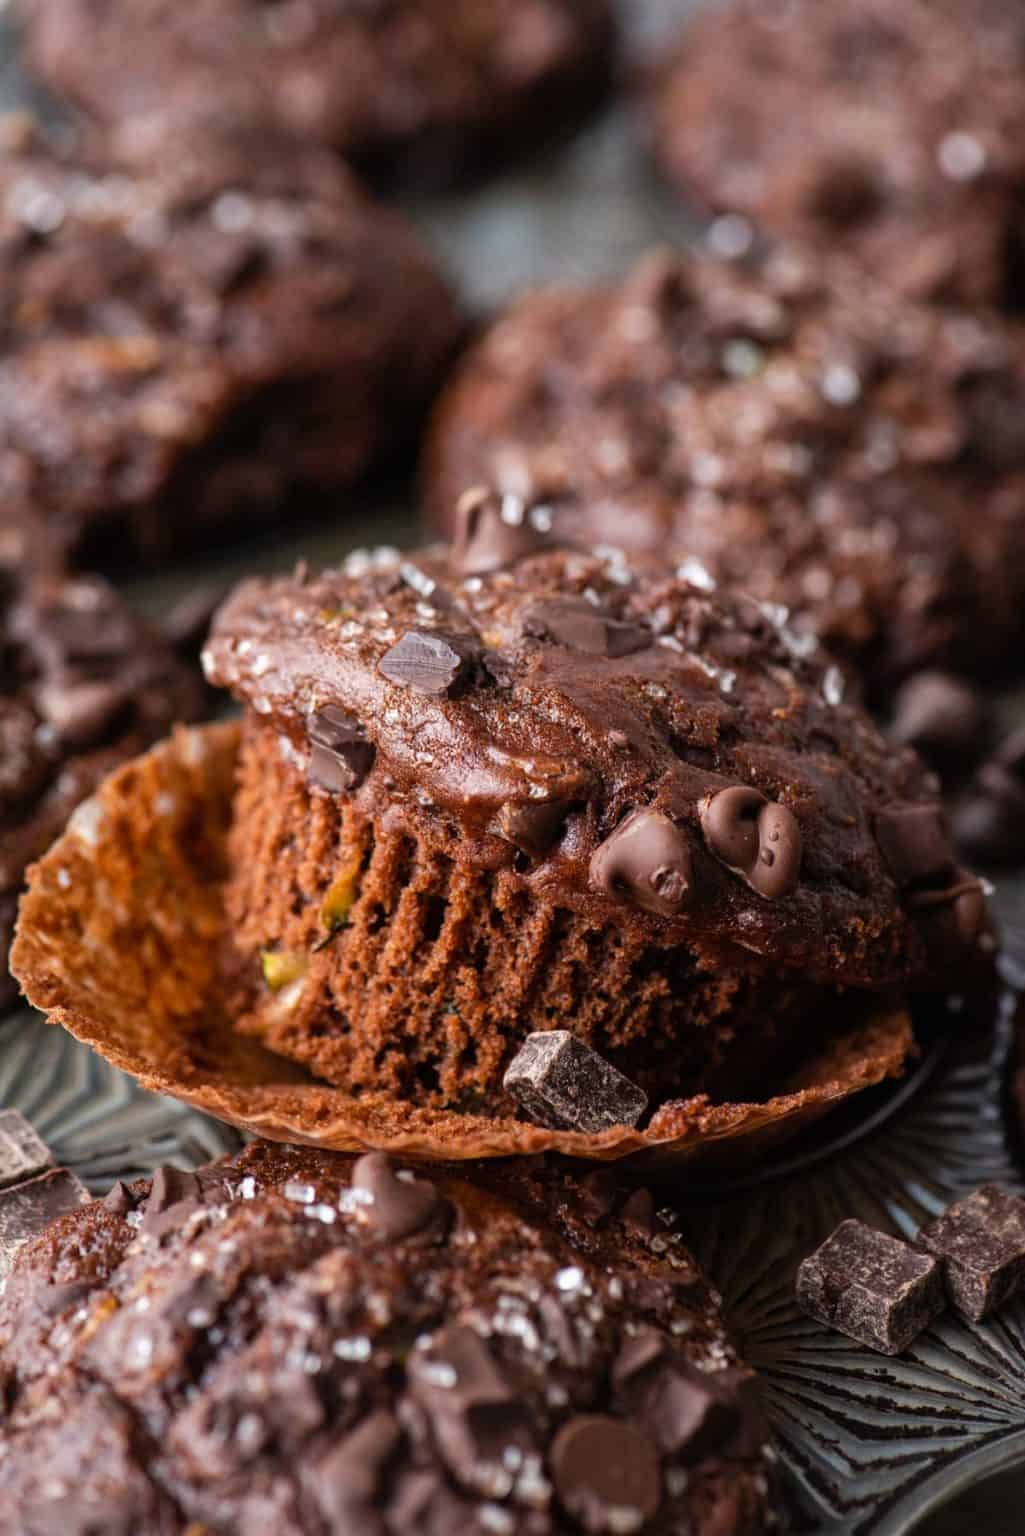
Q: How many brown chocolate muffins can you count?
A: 7